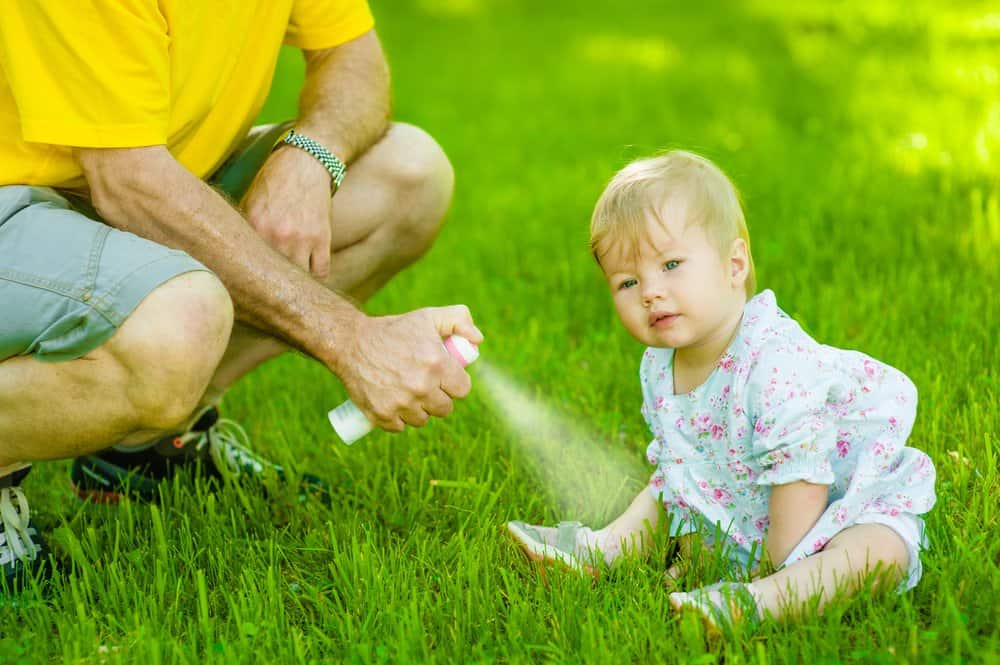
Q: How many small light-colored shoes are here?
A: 2